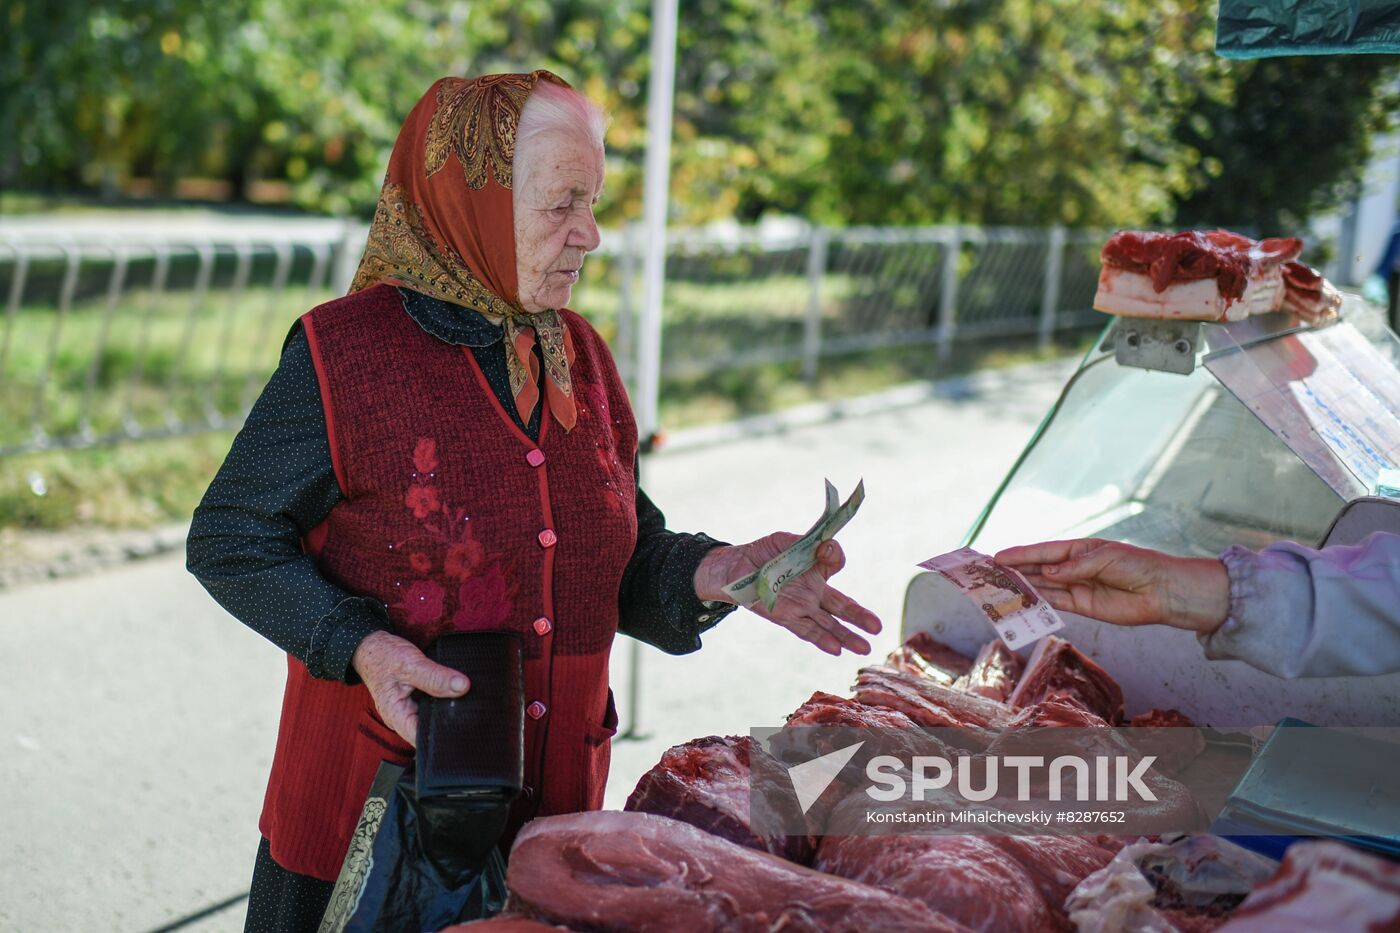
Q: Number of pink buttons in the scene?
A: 4